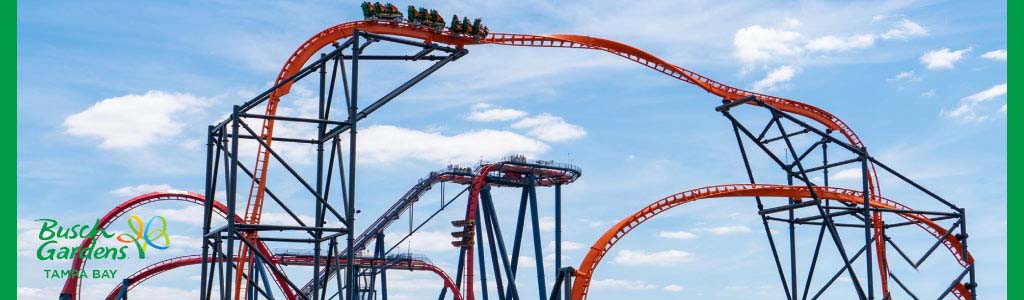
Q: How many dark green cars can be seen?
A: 3